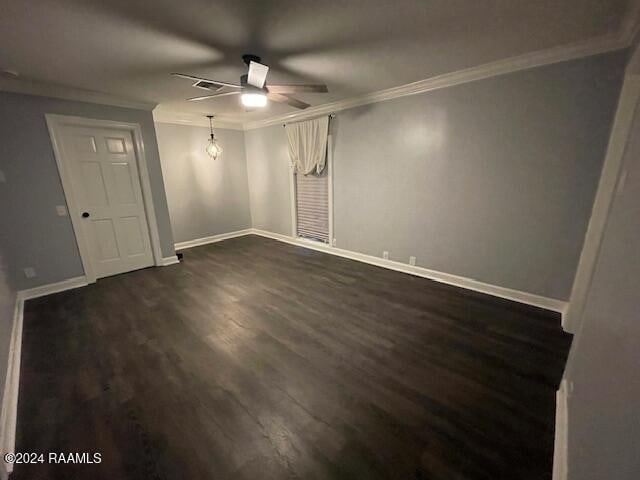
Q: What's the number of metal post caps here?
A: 0